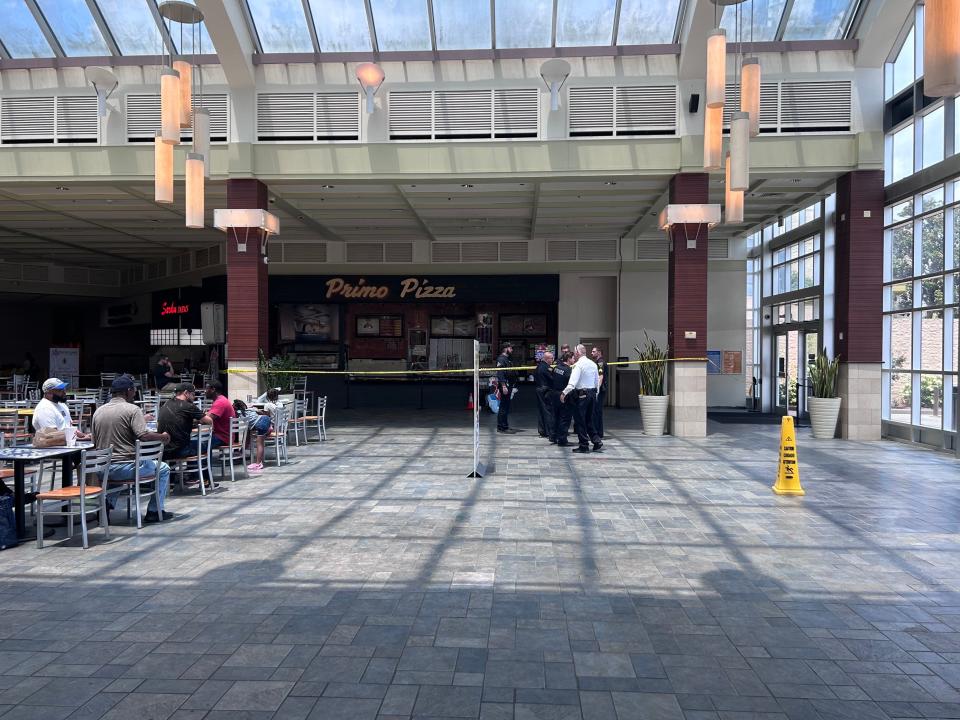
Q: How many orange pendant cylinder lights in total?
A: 9